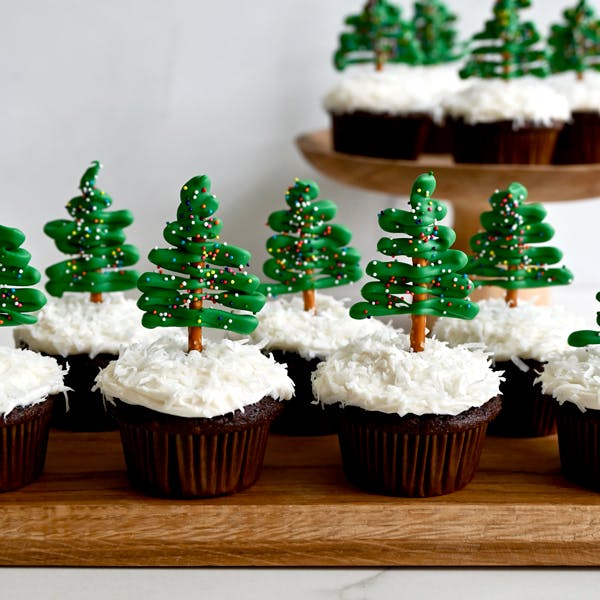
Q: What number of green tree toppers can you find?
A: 11